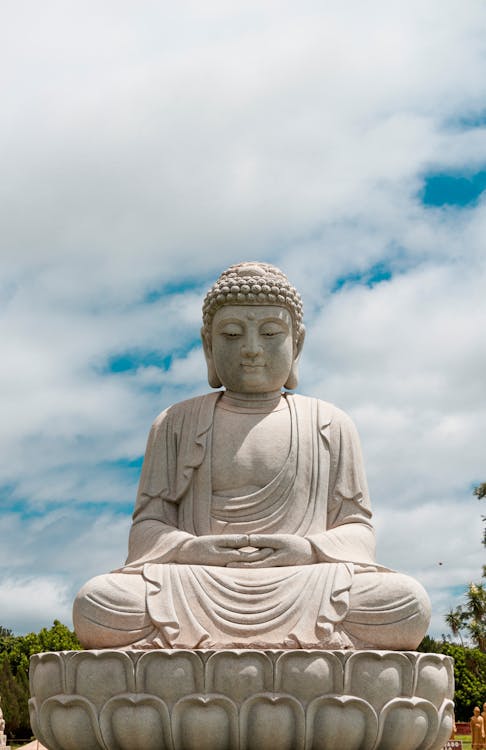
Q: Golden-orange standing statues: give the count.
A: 2